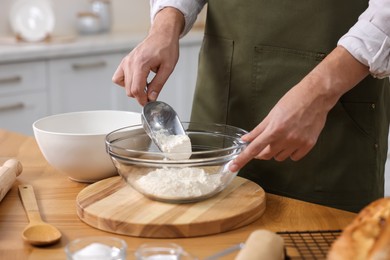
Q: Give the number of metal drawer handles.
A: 3